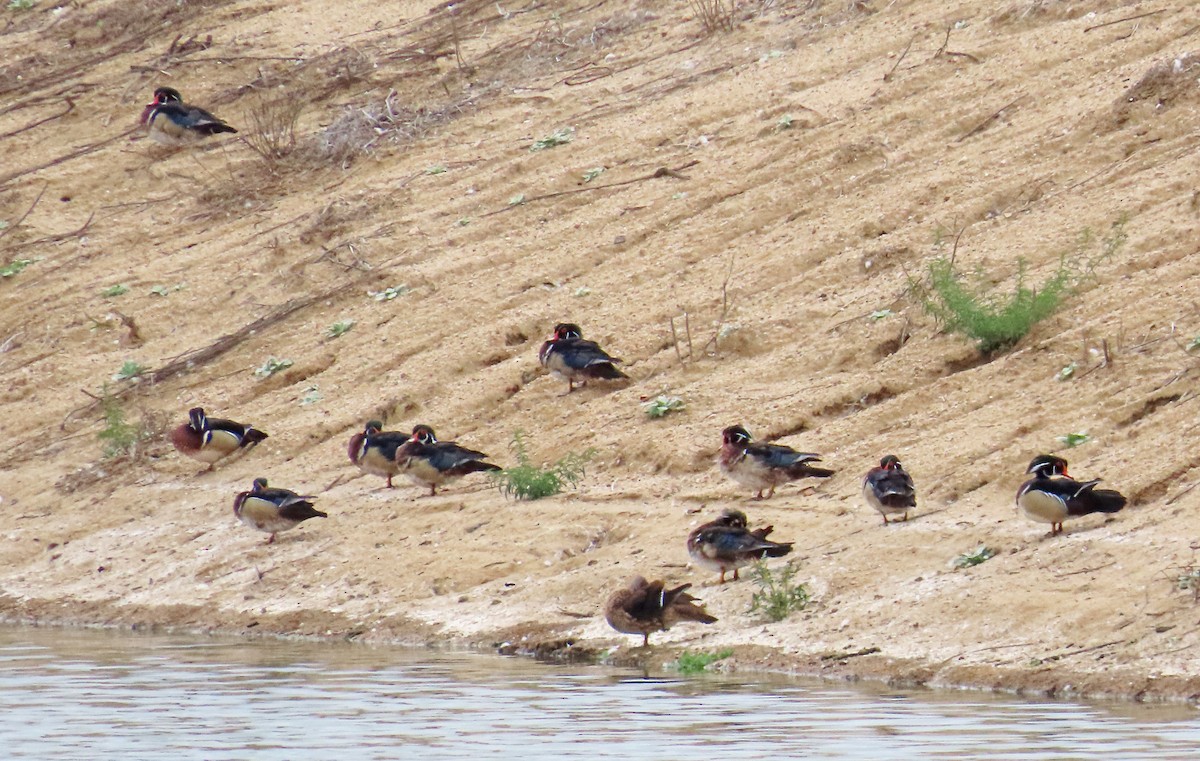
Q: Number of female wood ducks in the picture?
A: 1